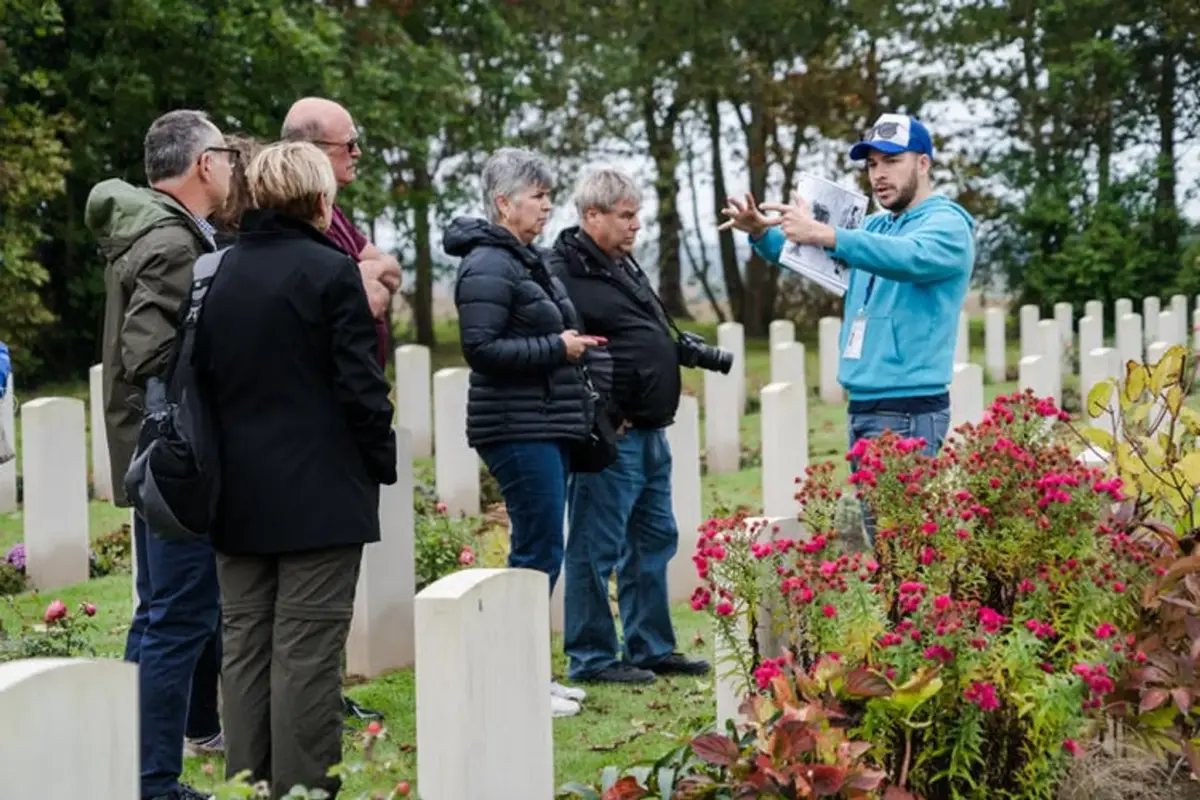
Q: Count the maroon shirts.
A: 1